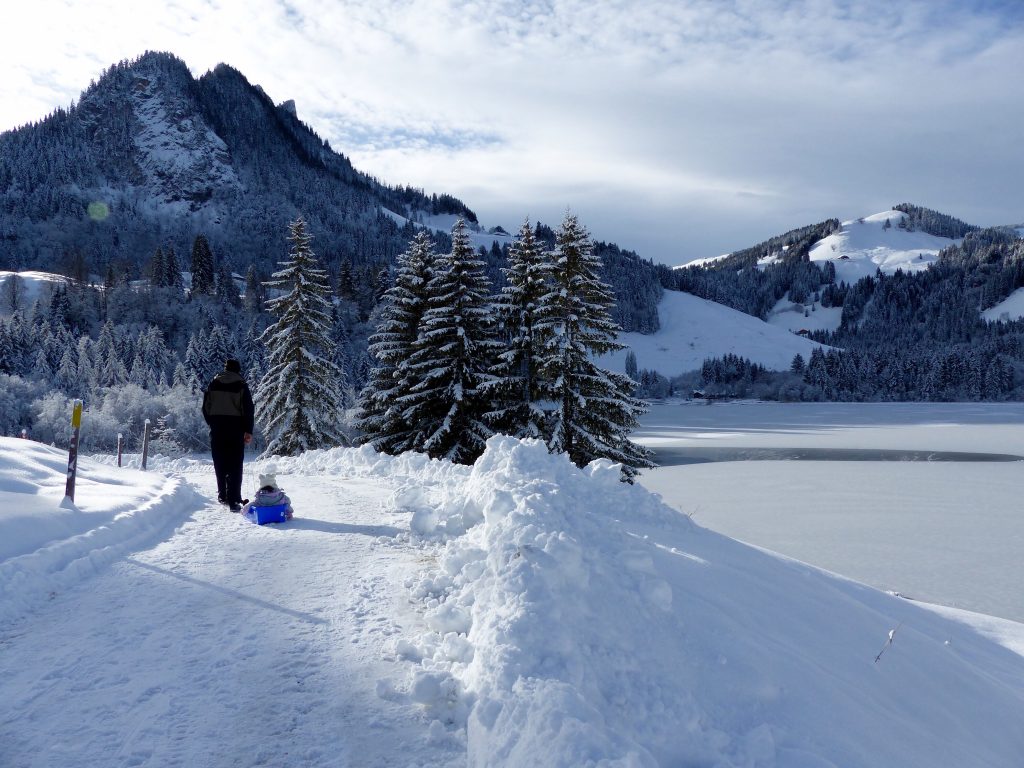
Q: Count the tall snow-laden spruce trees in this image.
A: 5